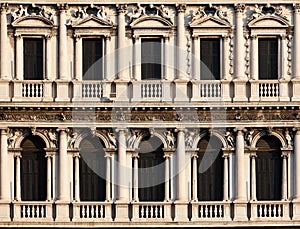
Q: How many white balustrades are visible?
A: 10